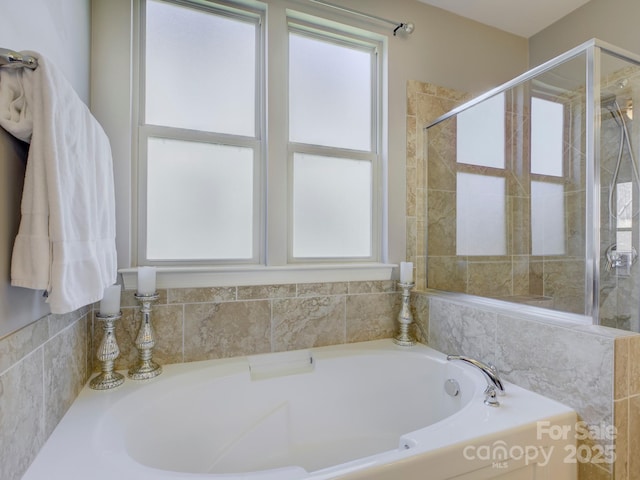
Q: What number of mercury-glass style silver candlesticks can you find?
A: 3